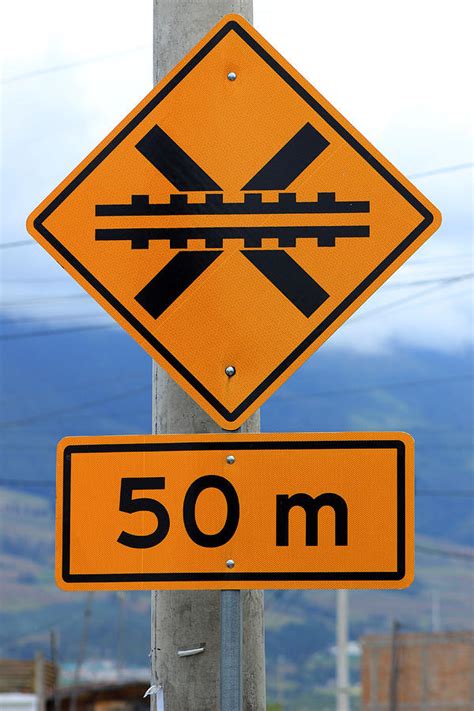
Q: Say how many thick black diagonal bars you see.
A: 4